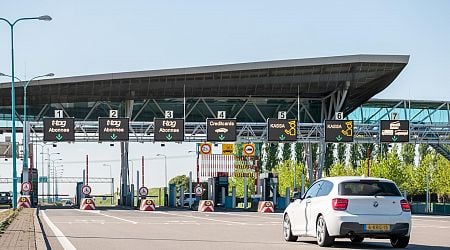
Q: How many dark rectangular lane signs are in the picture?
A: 7